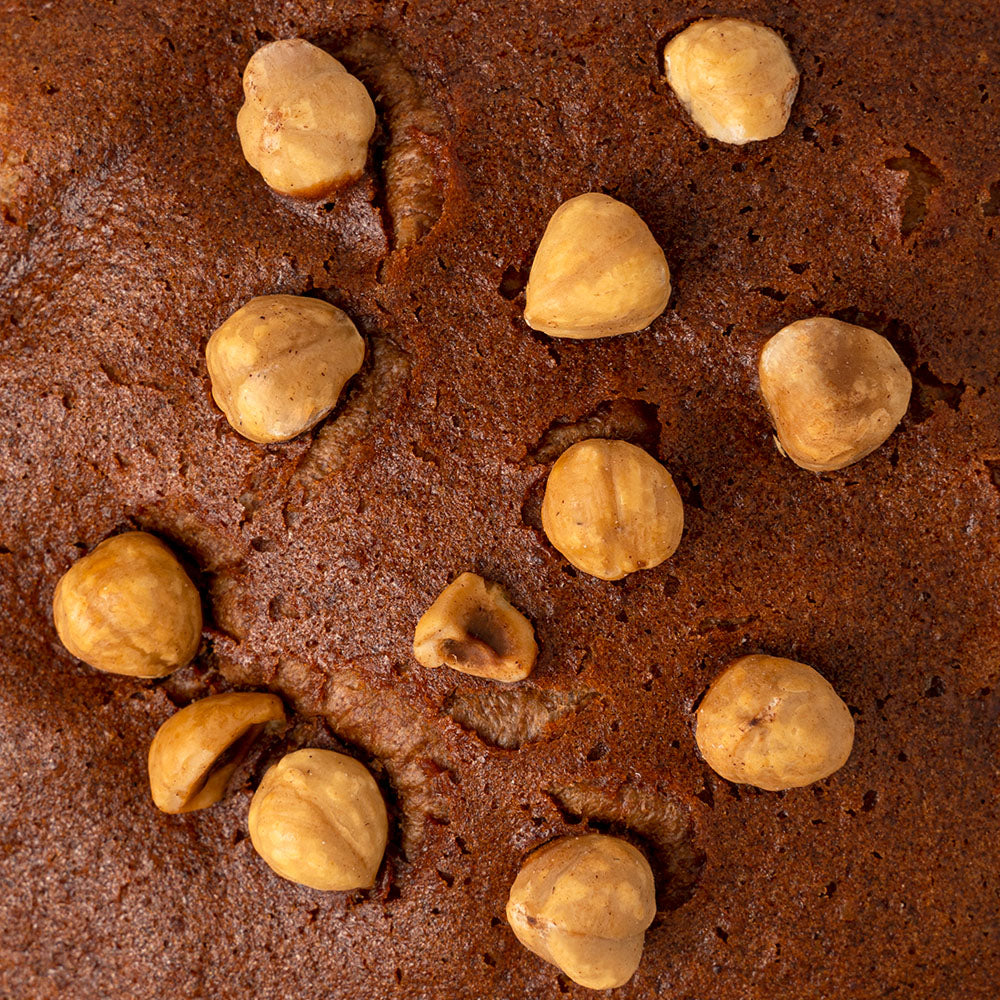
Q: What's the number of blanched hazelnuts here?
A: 12